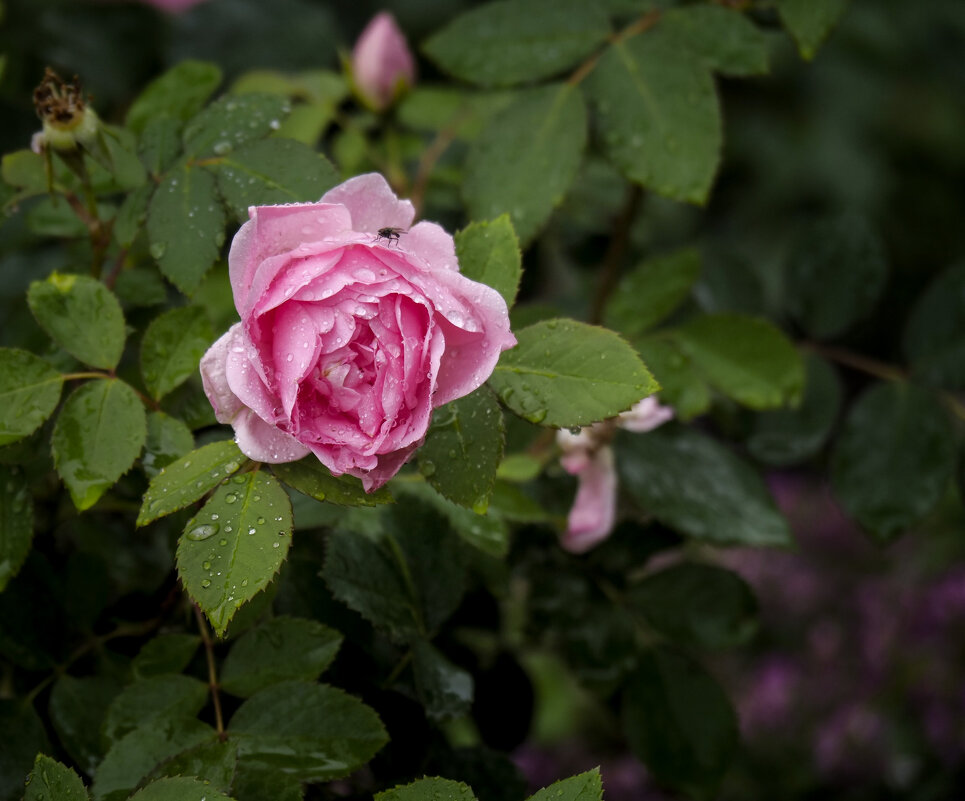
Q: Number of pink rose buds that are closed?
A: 1